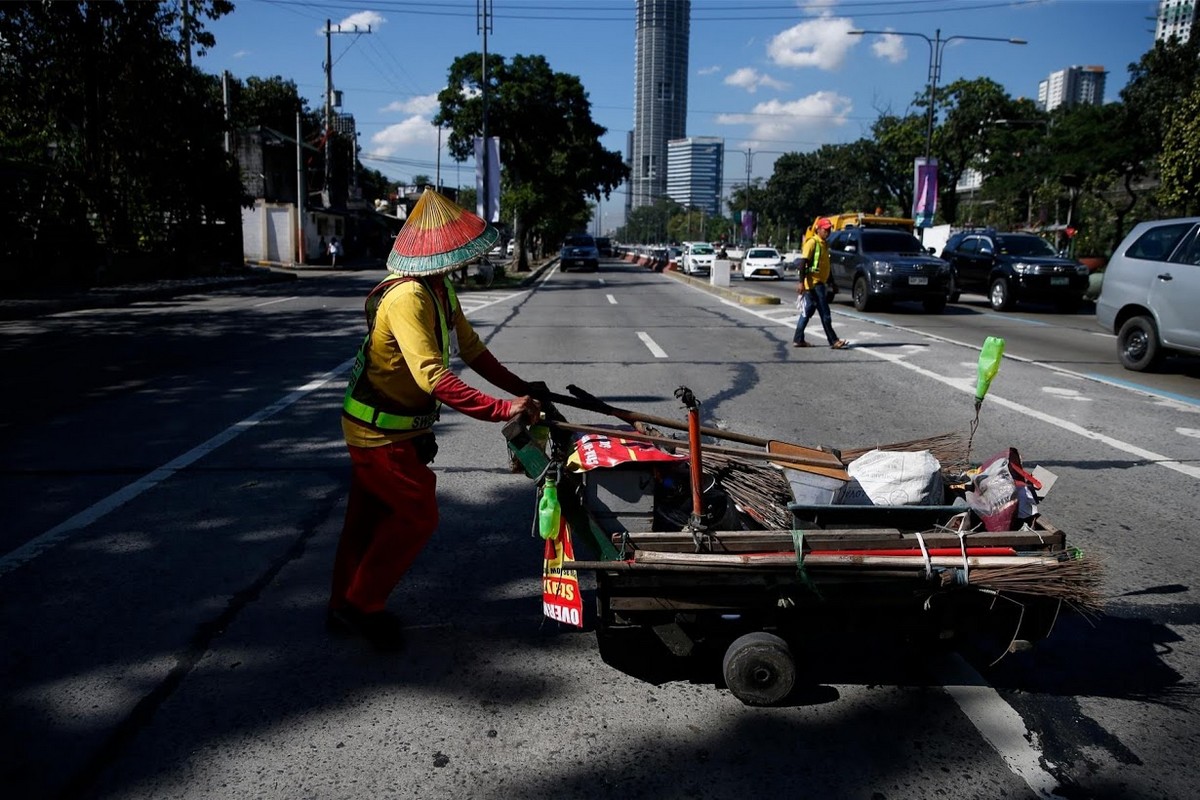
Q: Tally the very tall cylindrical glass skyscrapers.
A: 1